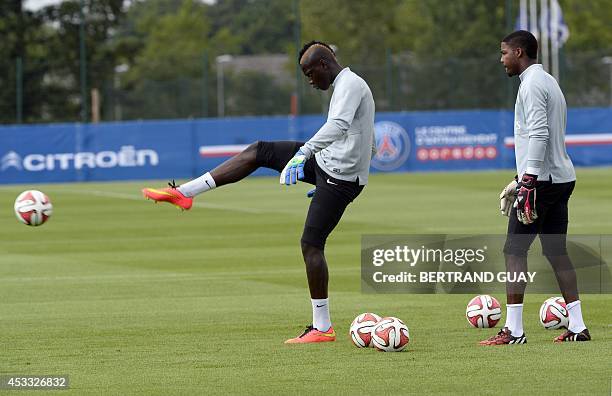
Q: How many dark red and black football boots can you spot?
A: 2